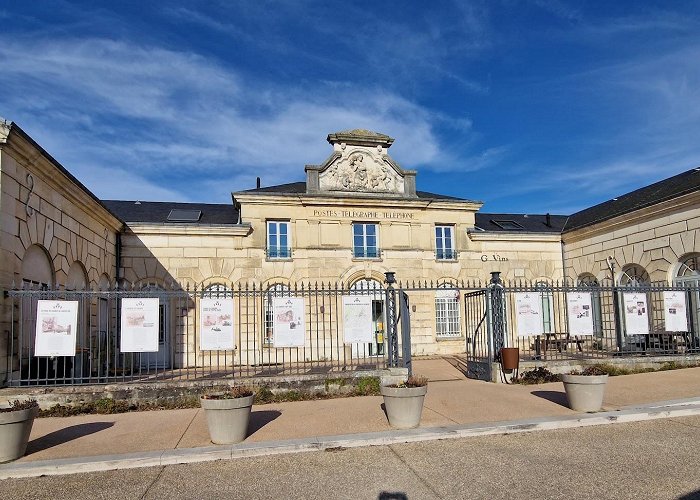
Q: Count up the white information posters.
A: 9